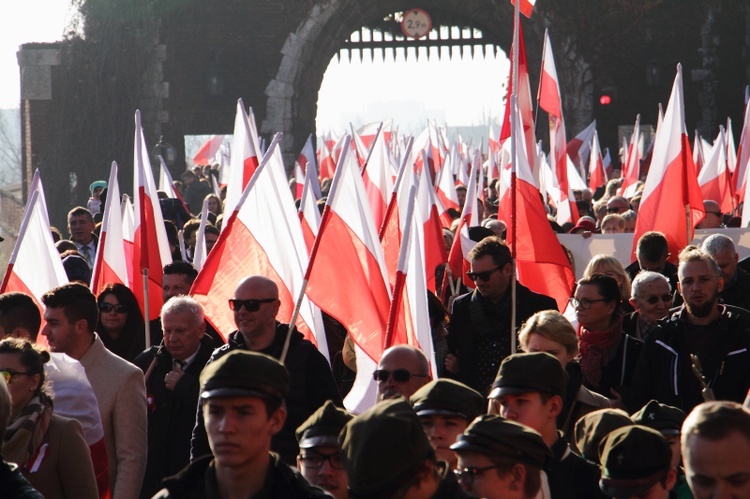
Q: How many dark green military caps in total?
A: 9